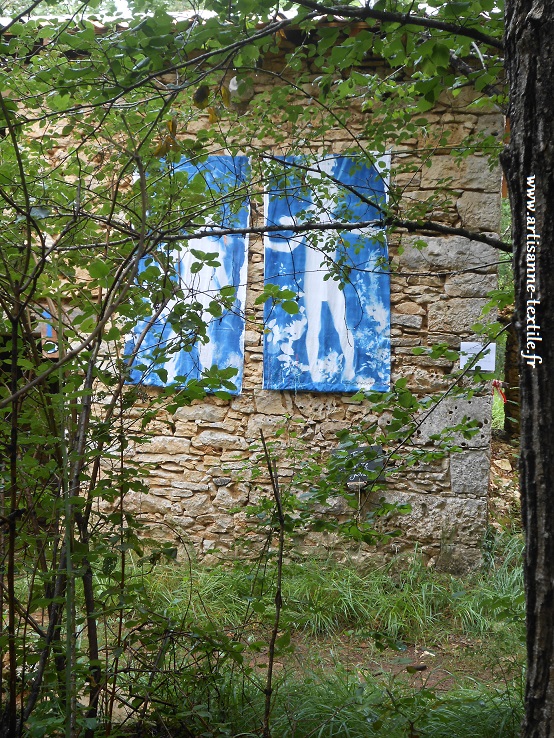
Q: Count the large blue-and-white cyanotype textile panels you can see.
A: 2